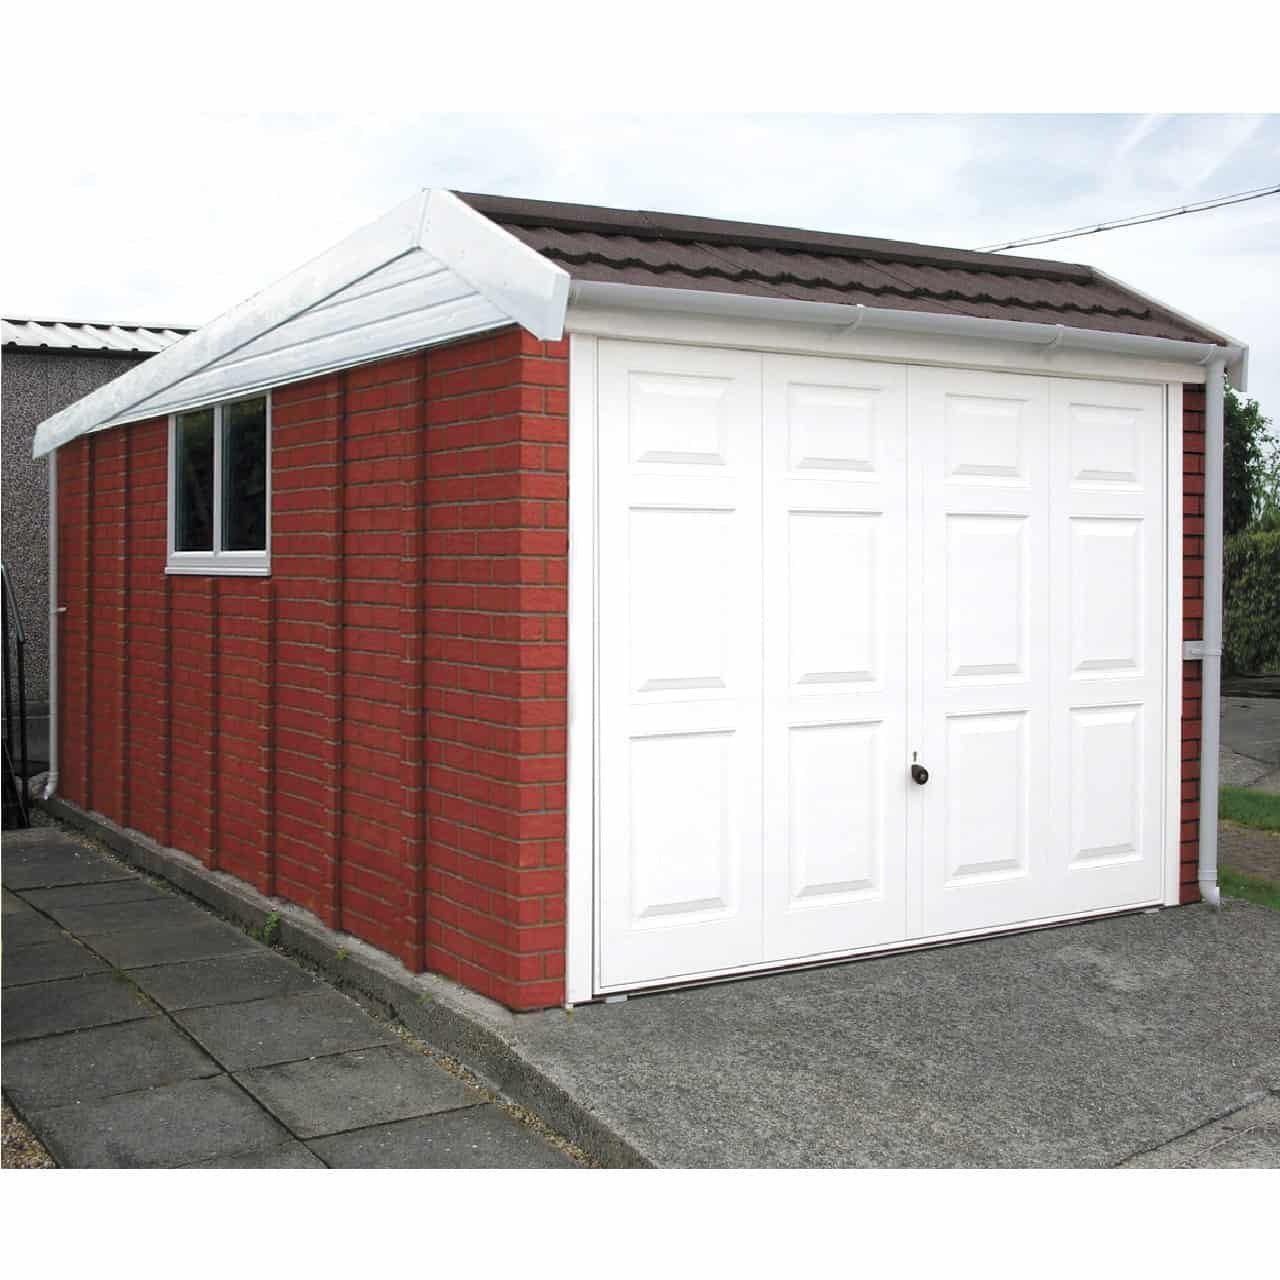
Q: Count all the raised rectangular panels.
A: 12